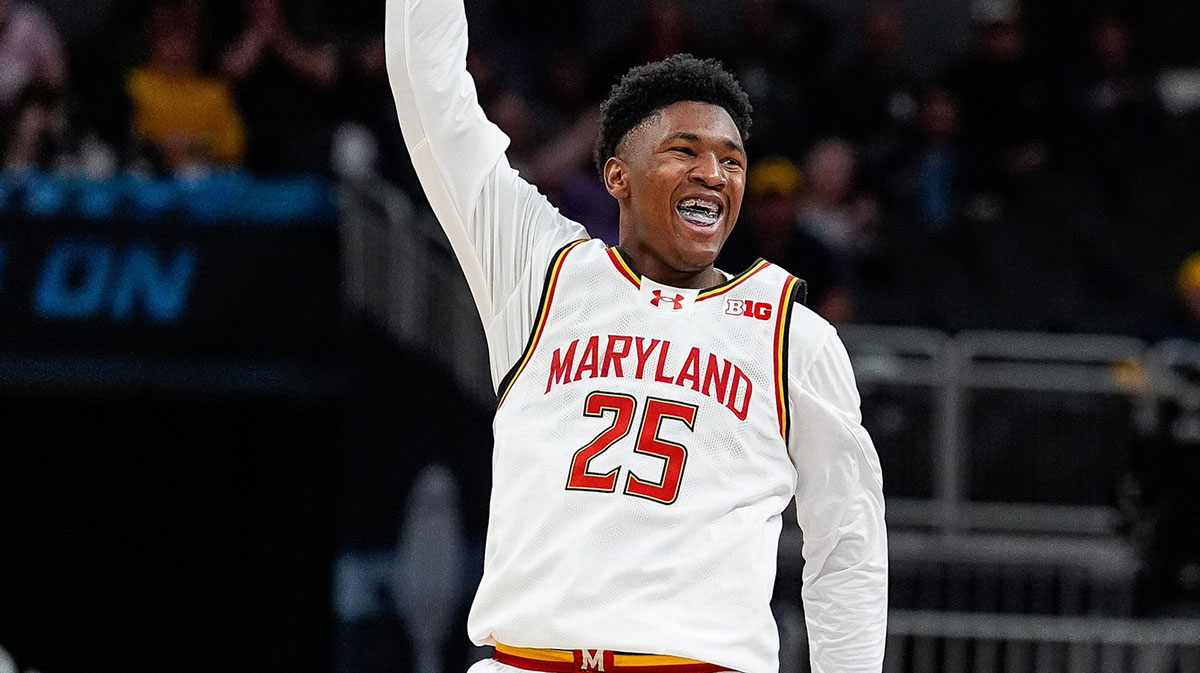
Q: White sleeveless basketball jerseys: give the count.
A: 1